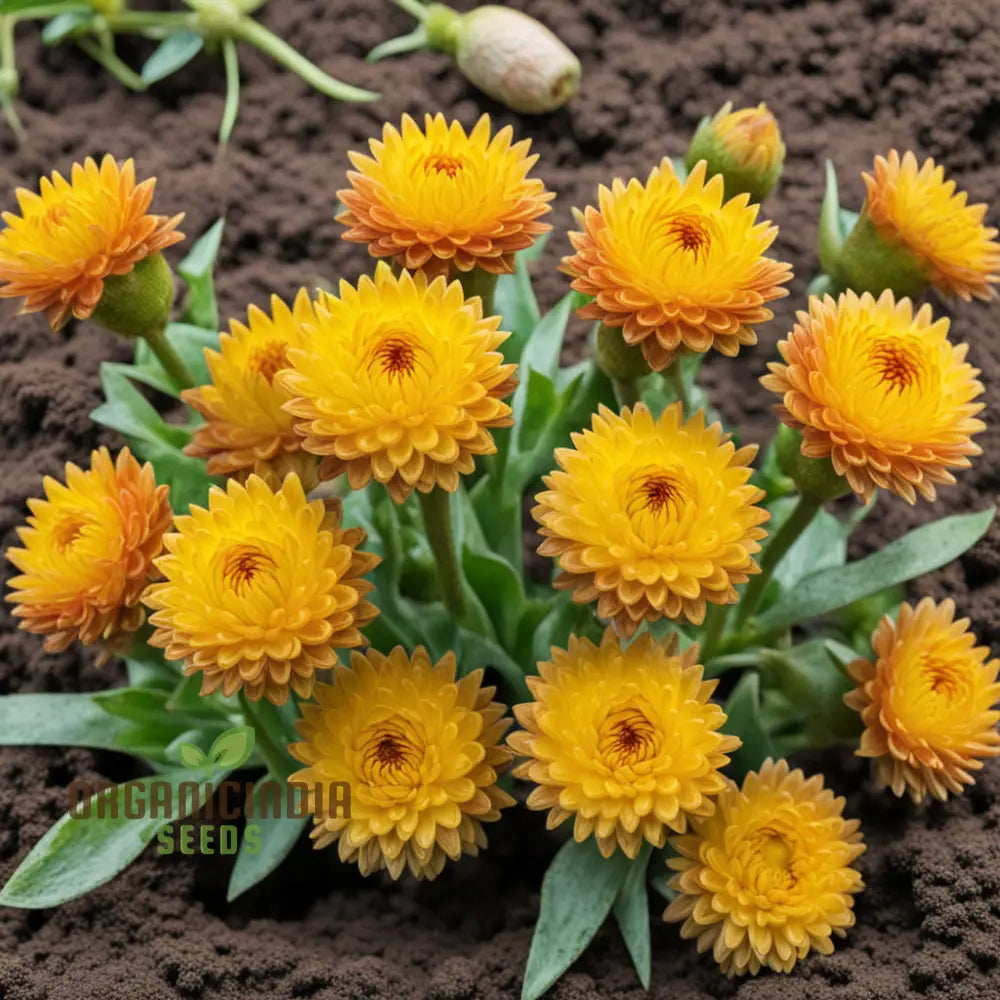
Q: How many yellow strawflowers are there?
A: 14